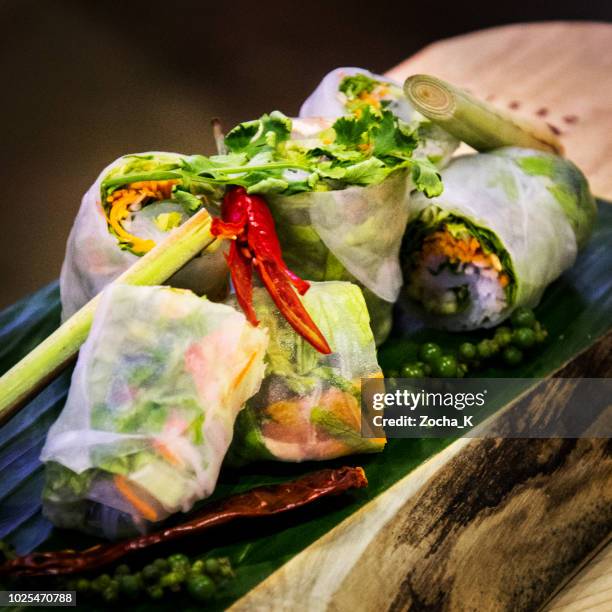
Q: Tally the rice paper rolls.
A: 6